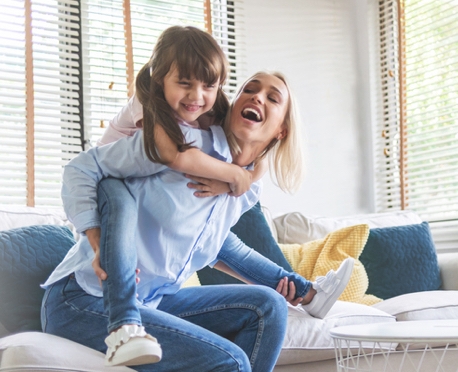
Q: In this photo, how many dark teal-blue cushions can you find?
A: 3